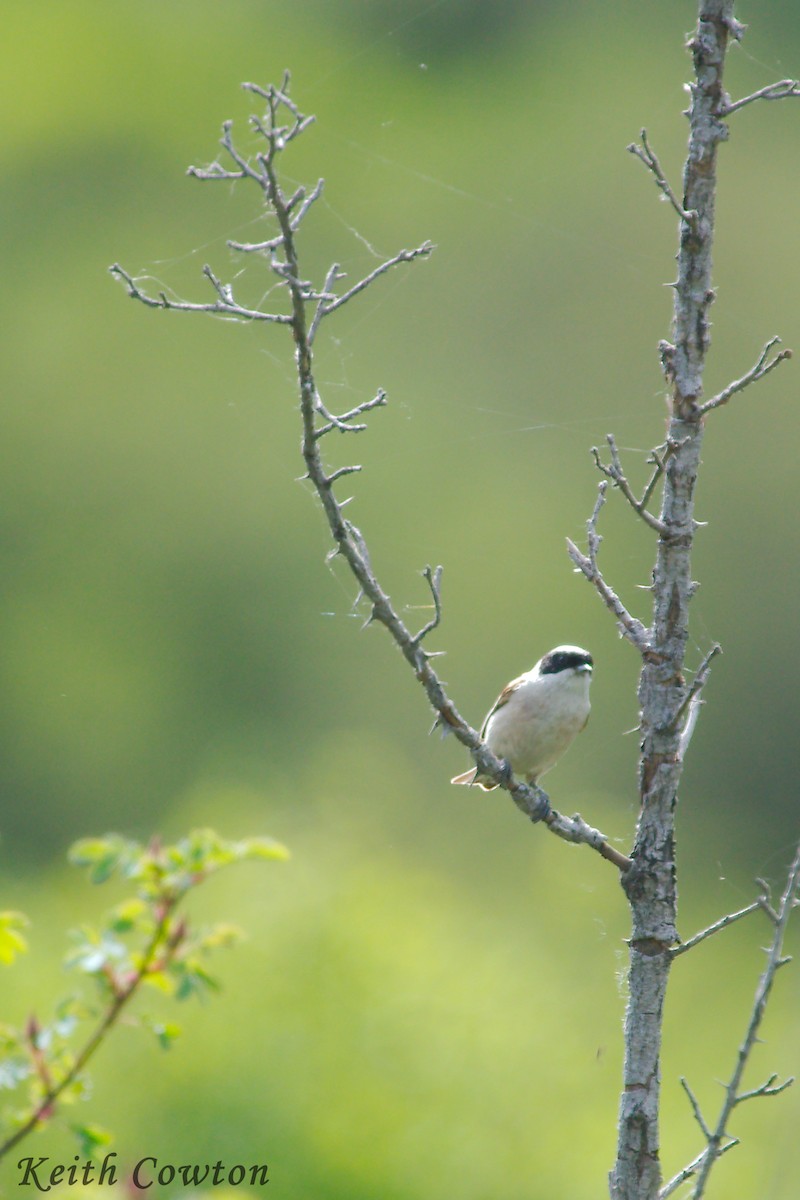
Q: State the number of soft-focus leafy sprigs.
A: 1